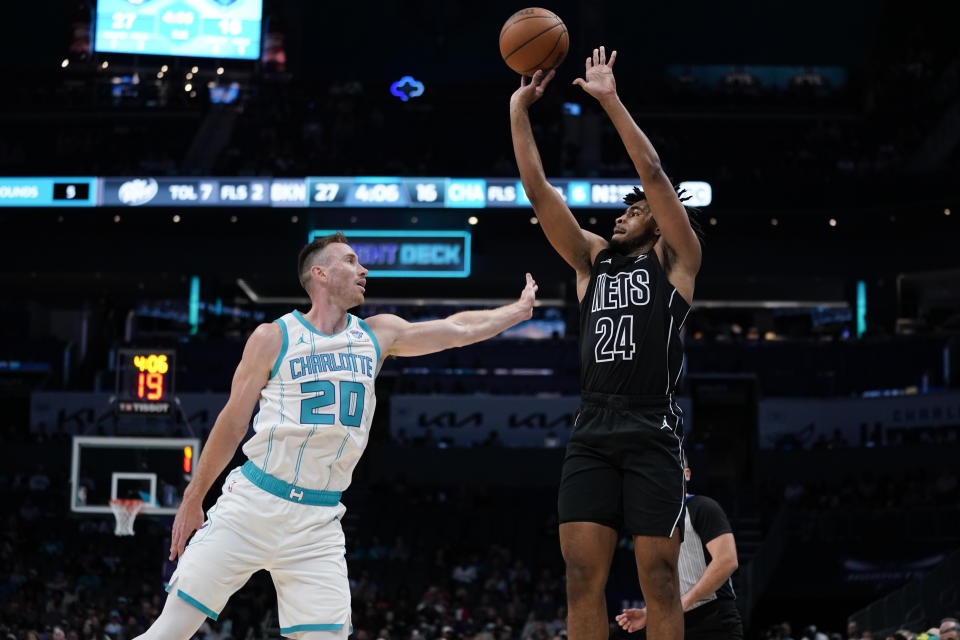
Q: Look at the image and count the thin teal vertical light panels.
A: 2